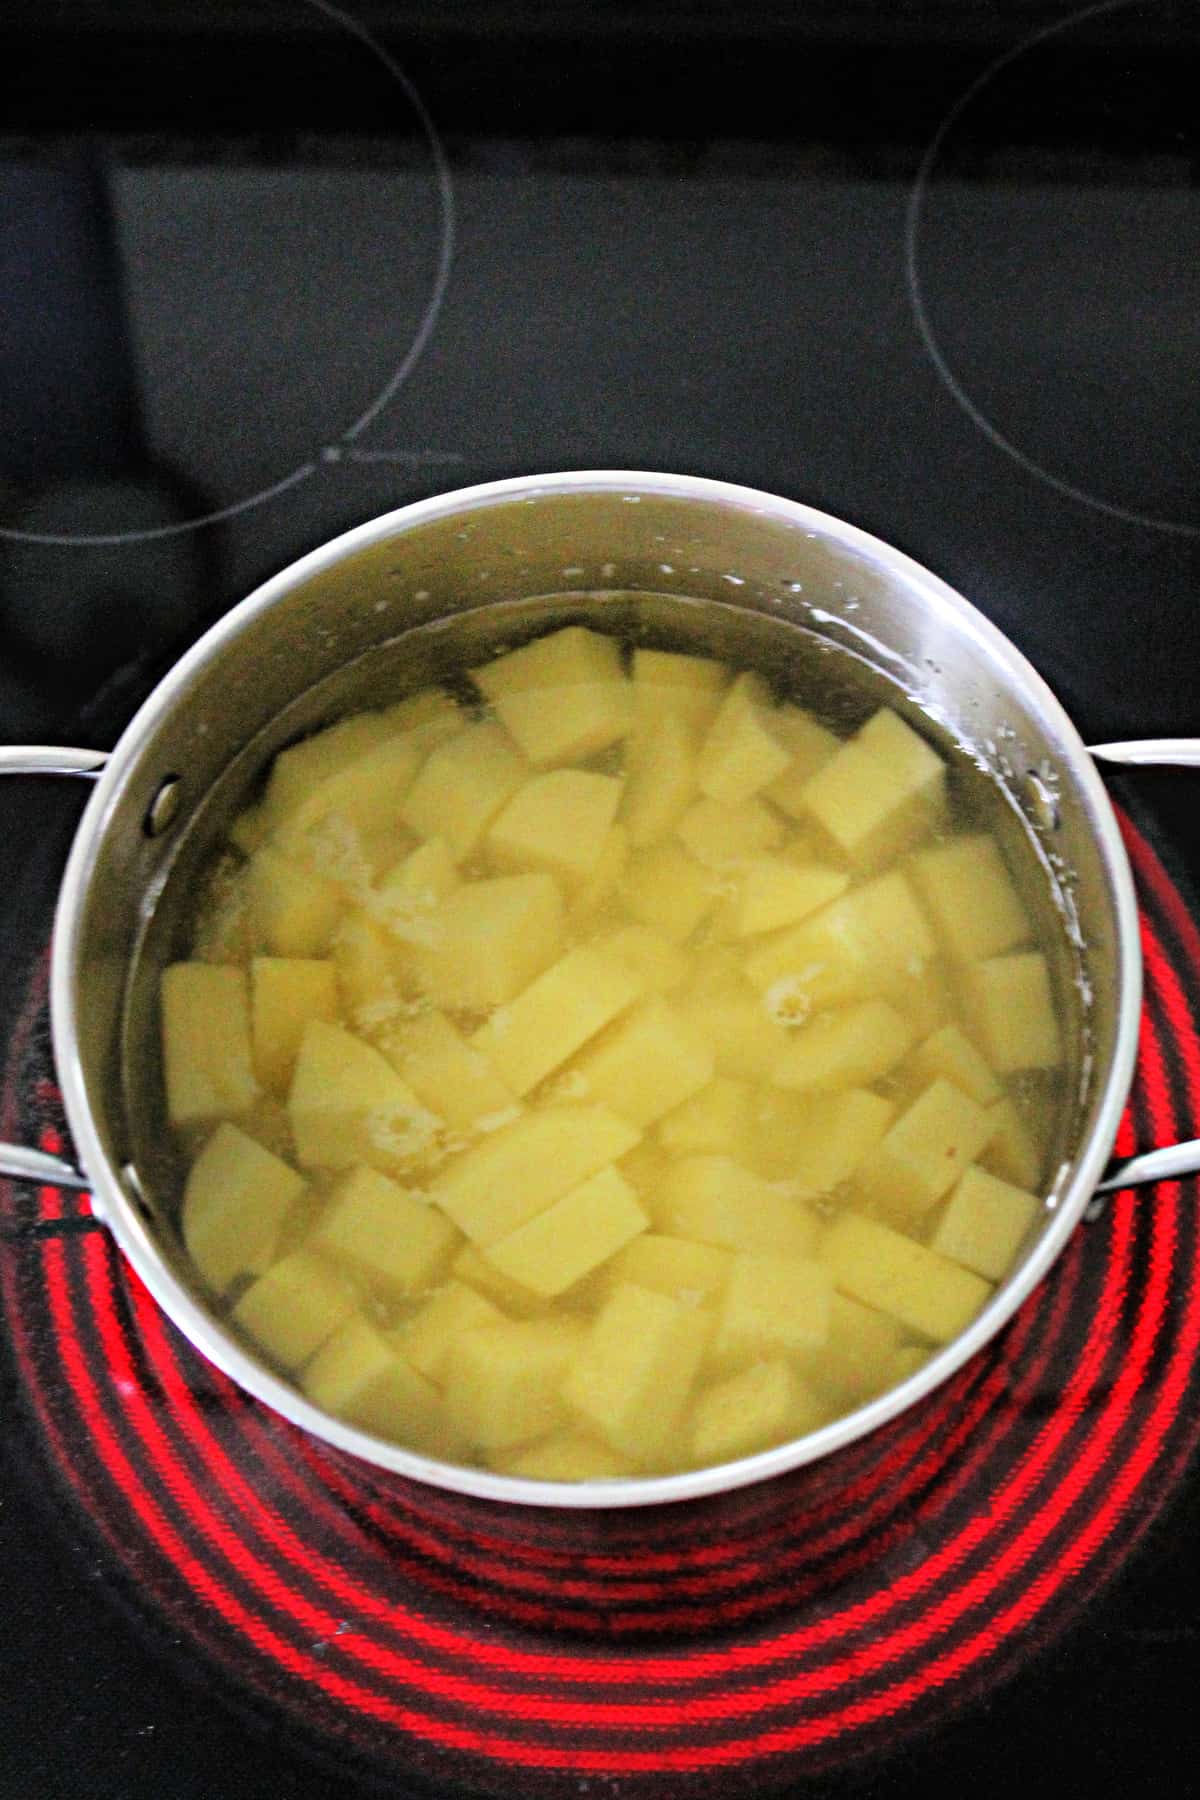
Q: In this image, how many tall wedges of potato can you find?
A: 0